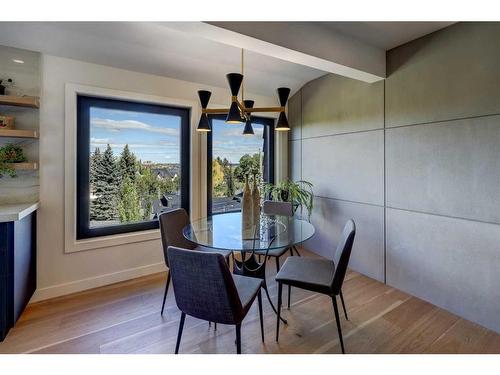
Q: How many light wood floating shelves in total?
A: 3